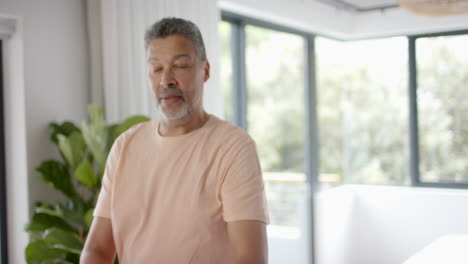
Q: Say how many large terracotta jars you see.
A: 0